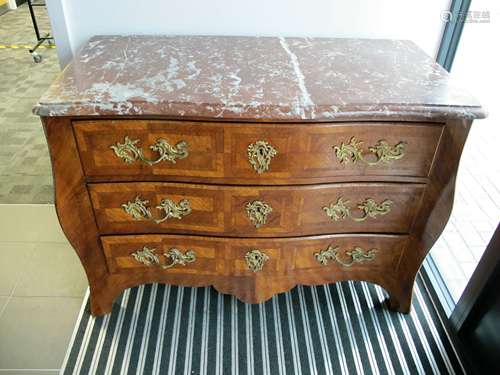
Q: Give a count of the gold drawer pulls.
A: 6